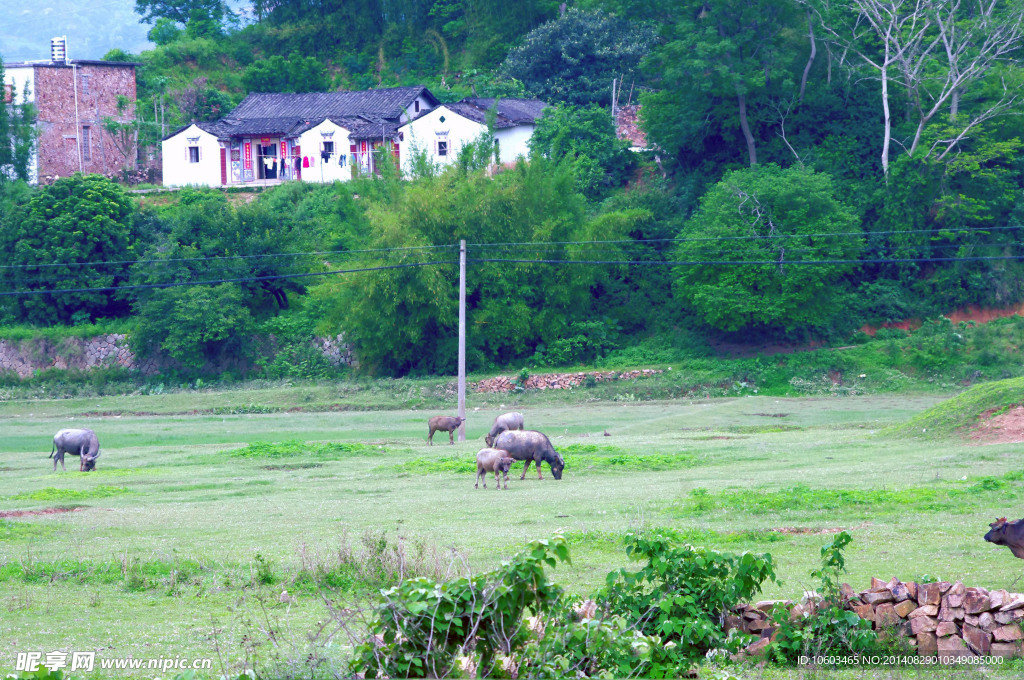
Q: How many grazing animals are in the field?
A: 6